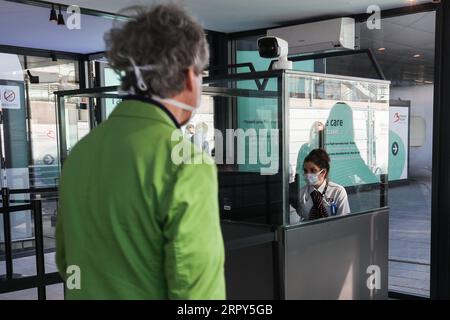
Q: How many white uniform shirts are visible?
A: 1